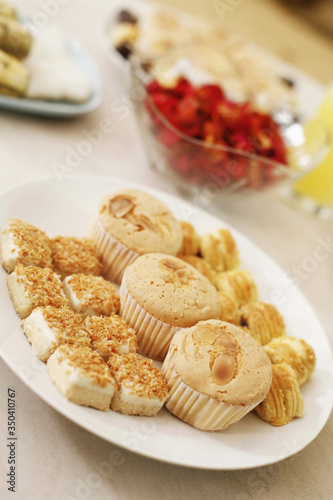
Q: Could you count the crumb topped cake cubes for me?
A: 8